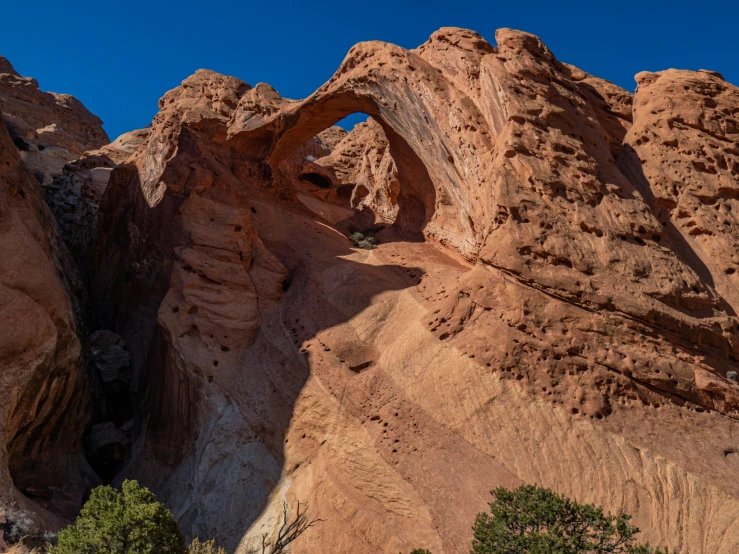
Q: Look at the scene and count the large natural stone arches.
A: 1